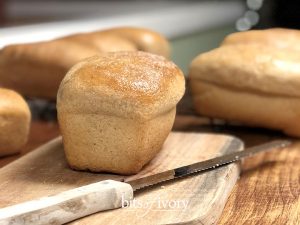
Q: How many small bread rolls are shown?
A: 2